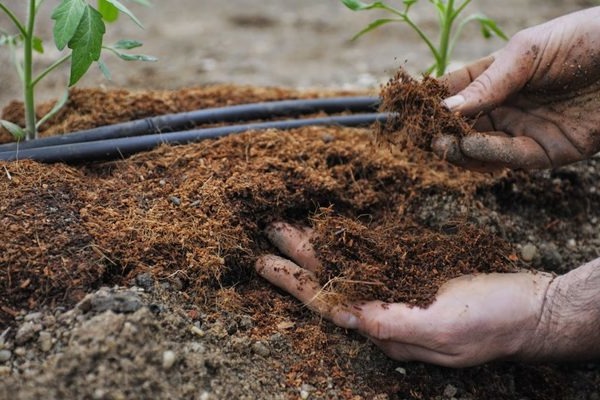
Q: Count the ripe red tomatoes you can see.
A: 0